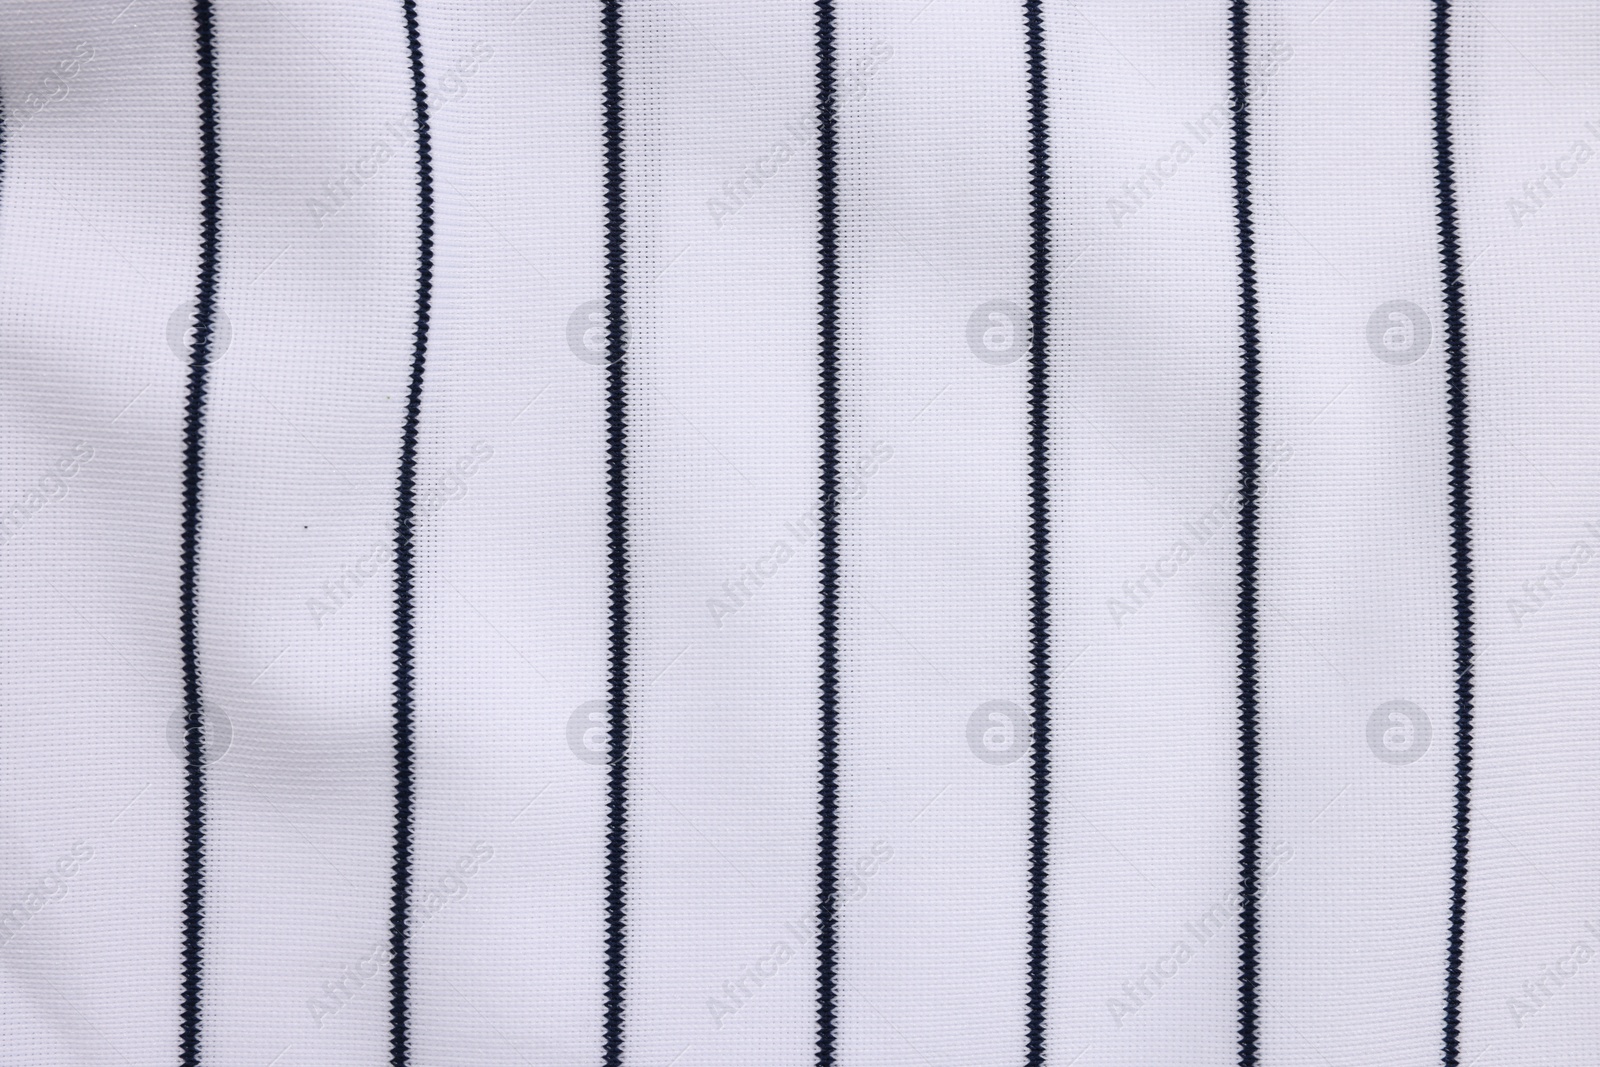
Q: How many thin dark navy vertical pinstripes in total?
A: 7